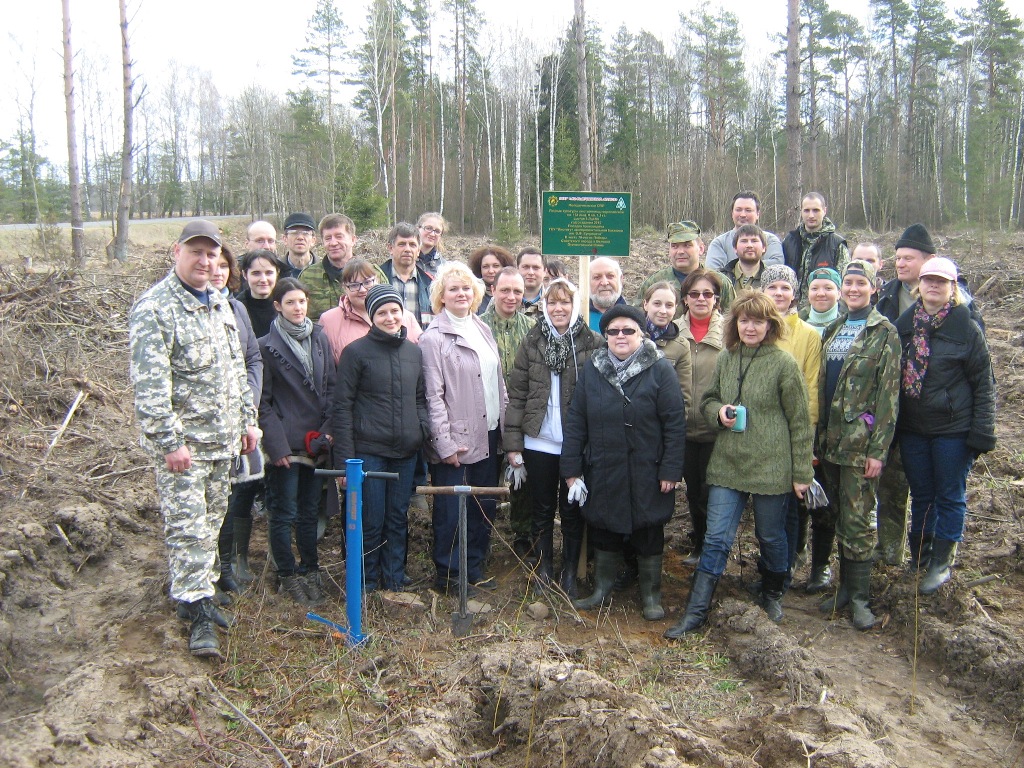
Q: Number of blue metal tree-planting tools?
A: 1